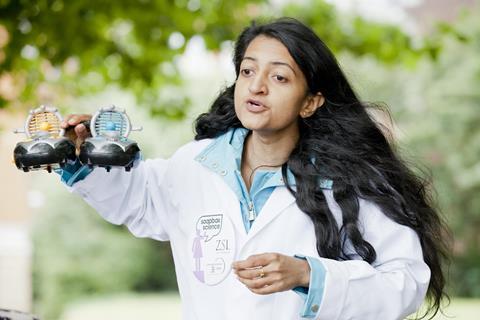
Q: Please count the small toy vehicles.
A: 2